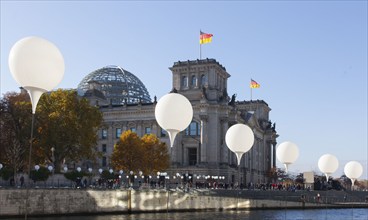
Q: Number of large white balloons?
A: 6